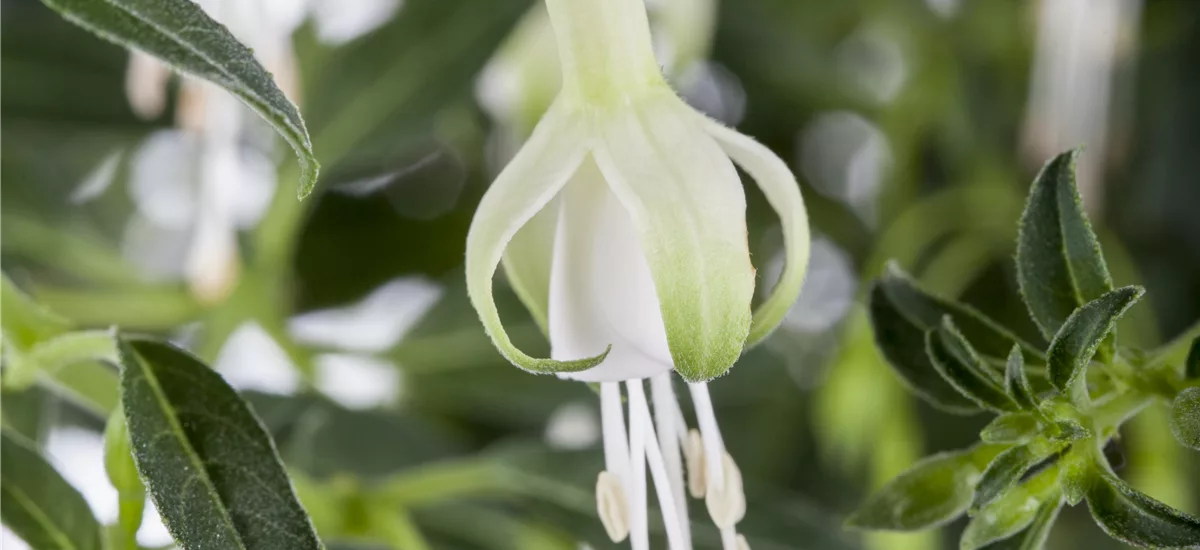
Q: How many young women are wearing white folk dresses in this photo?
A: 0